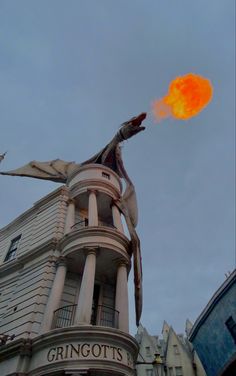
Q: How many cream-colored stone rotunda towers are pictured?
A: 1